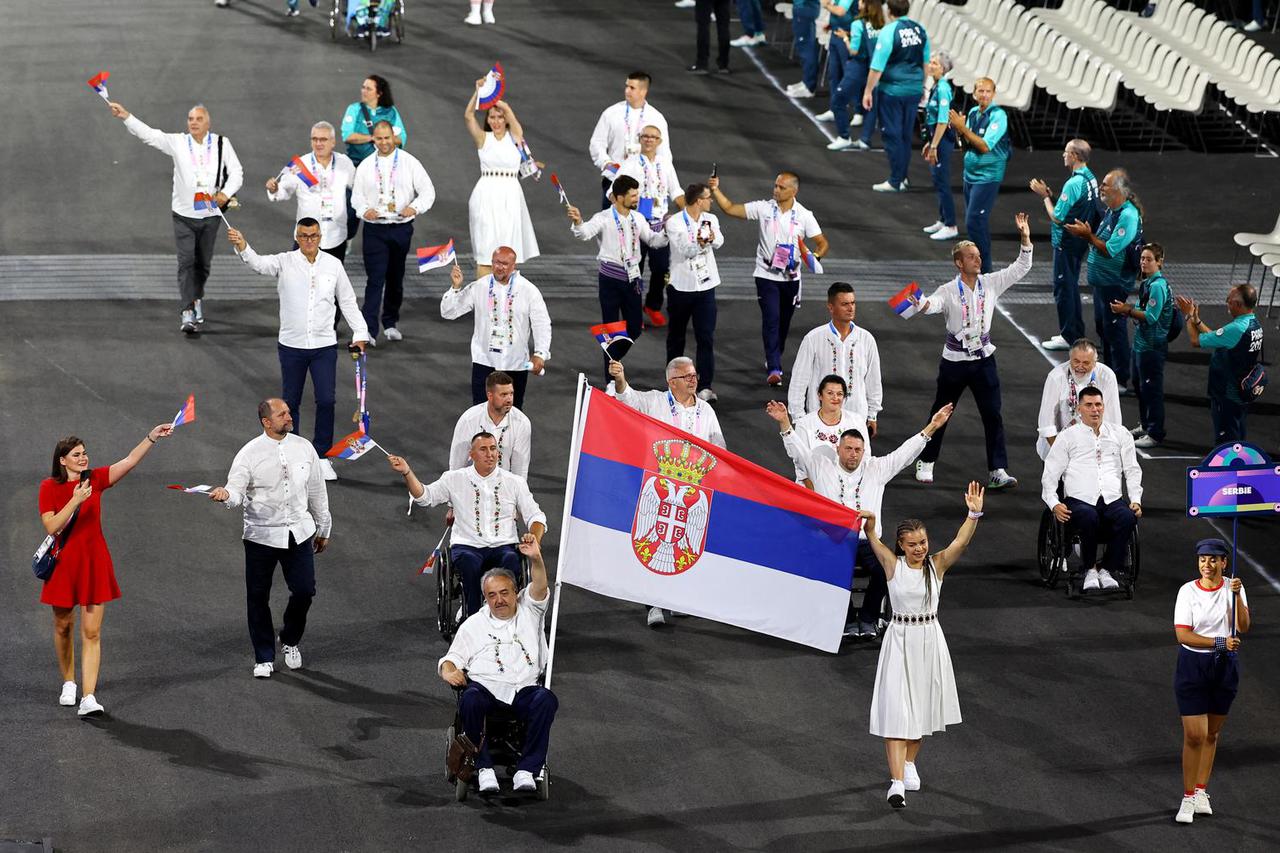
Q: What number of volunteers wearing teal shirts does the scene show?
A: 11